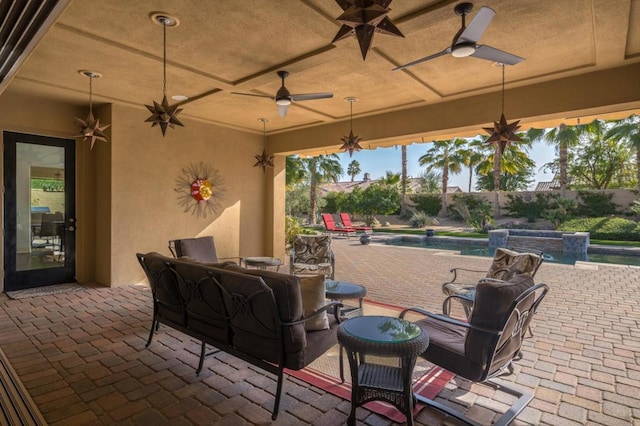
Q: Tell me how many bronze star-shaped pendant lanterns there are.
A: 6